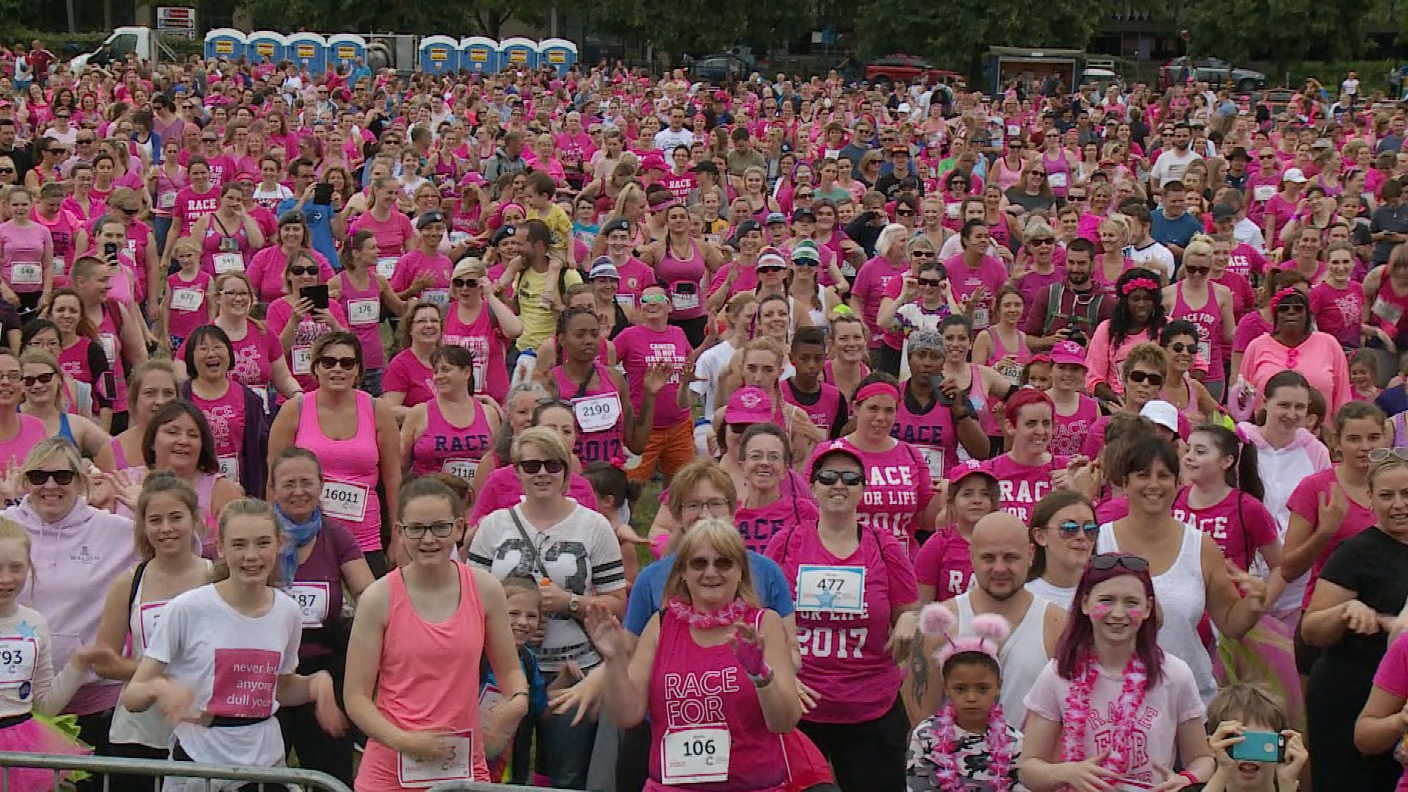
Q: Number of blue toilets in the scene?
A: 8